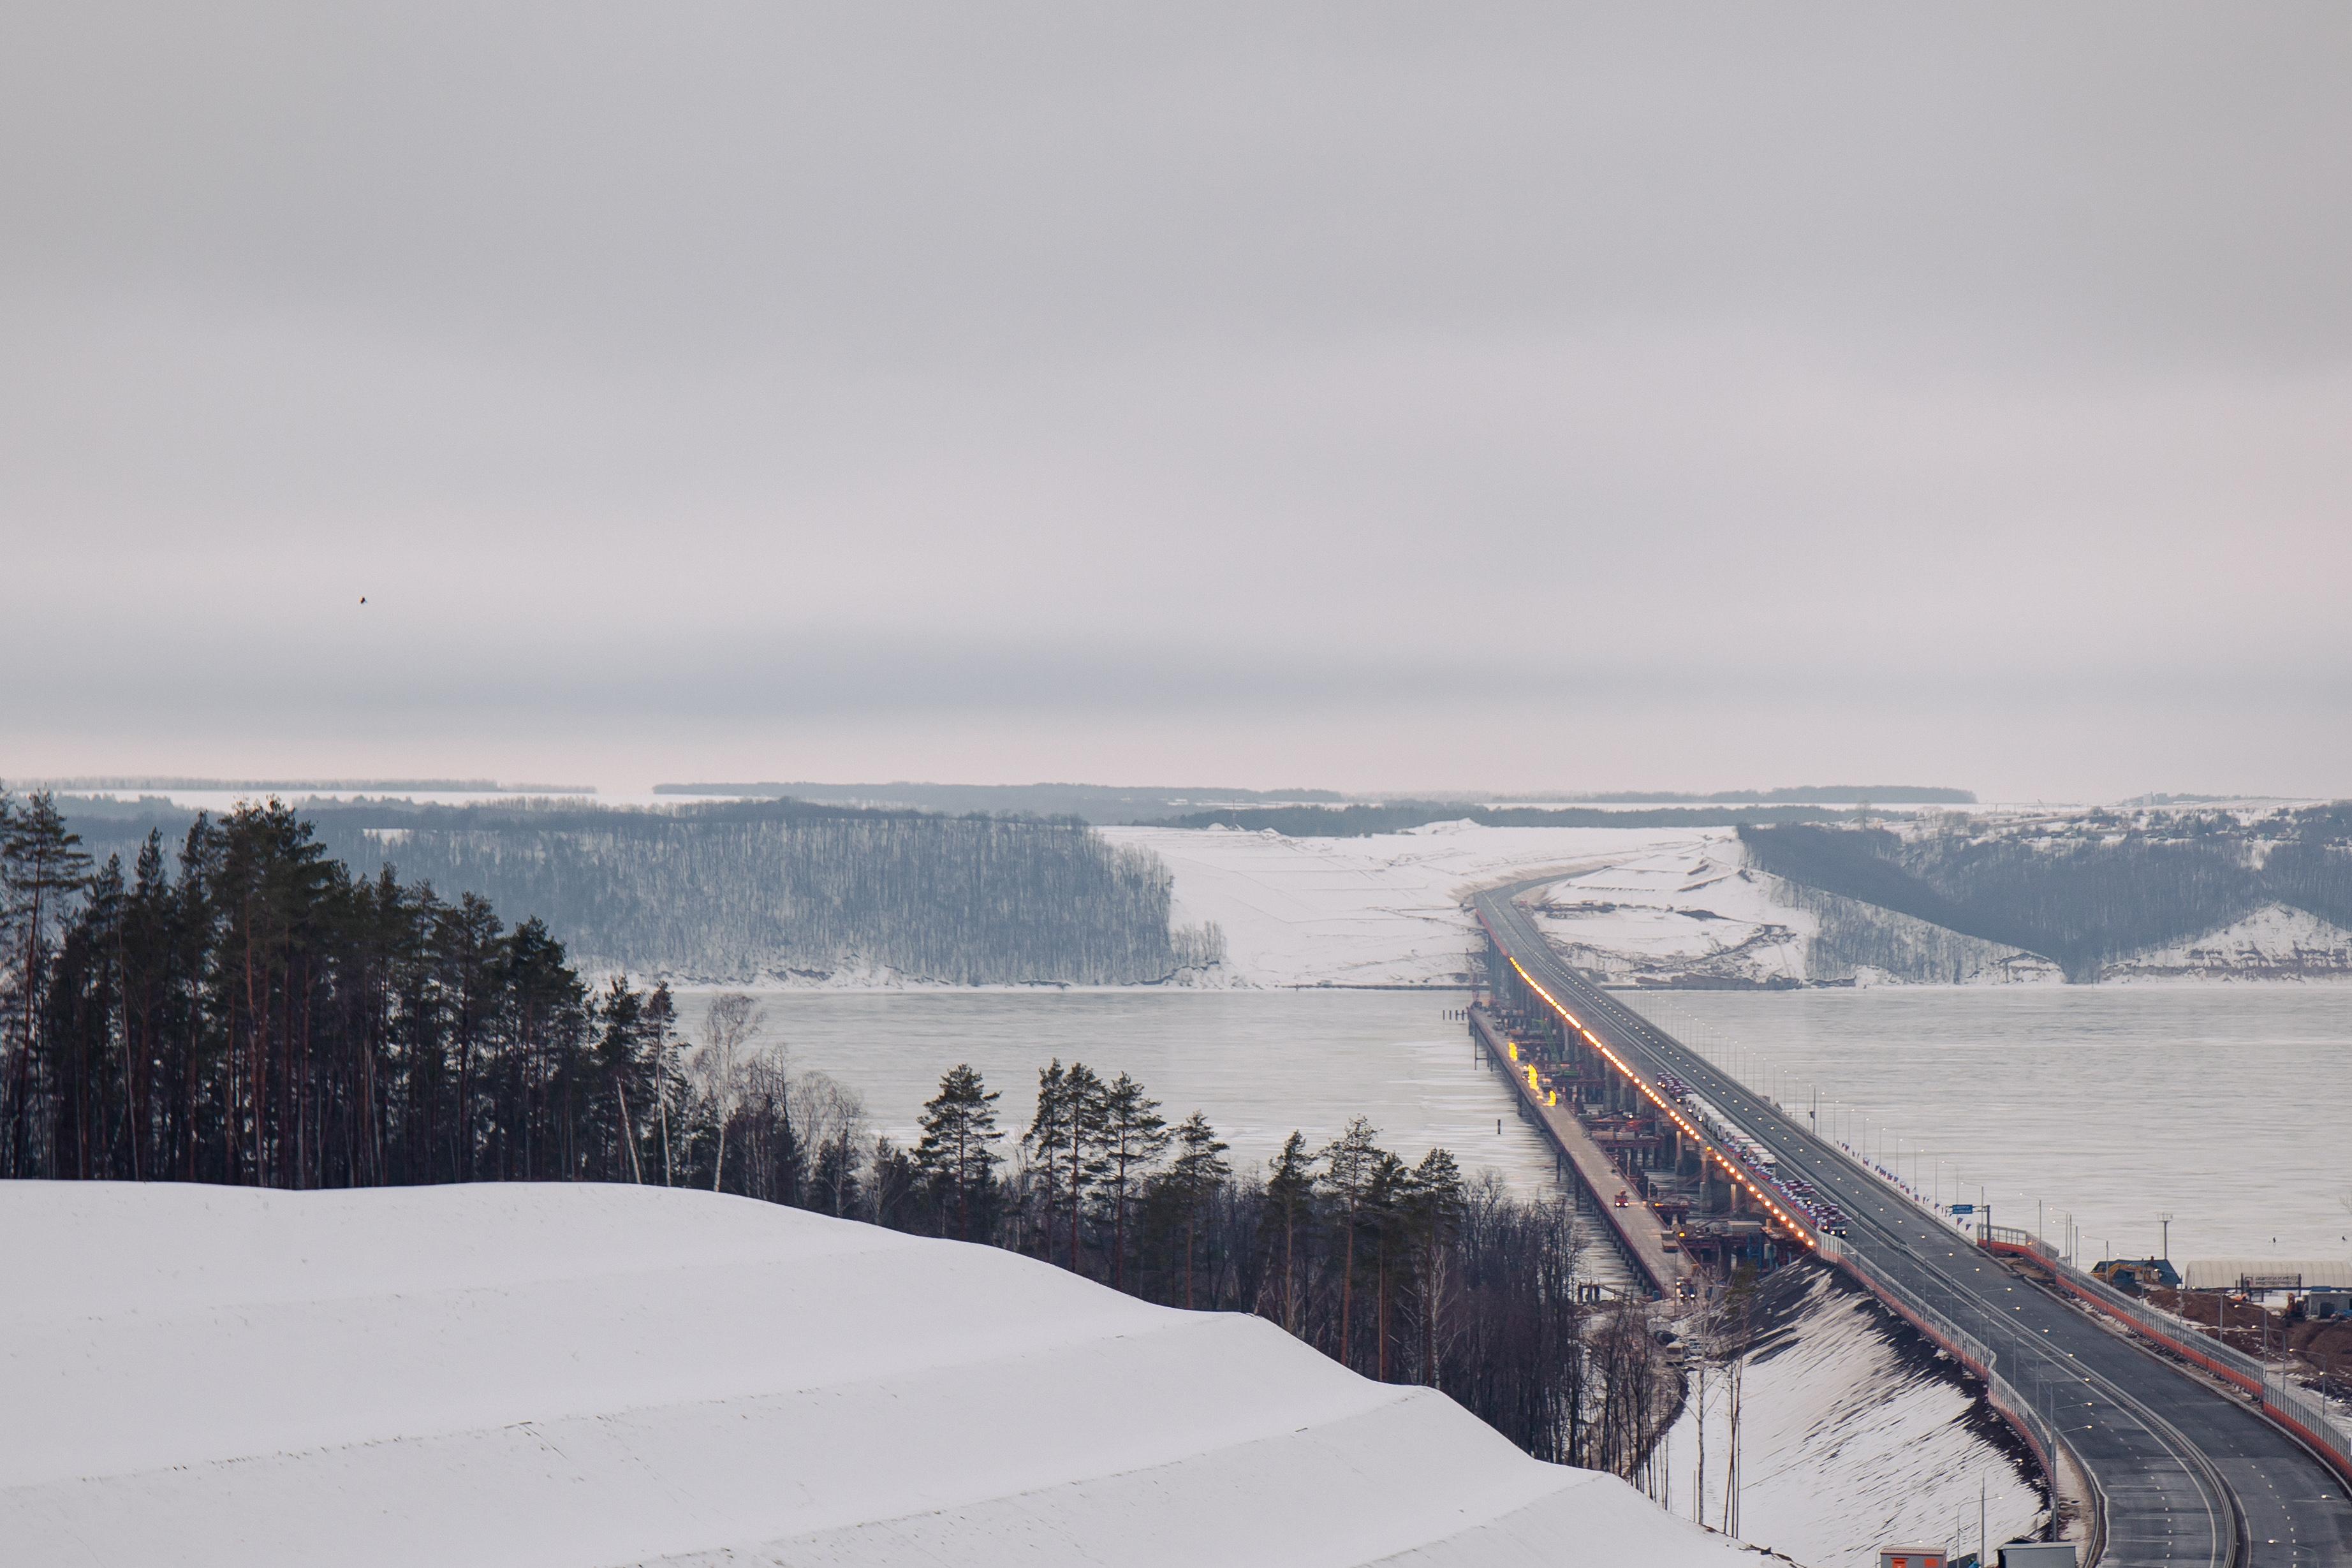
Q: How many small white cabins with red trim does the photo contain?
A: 1